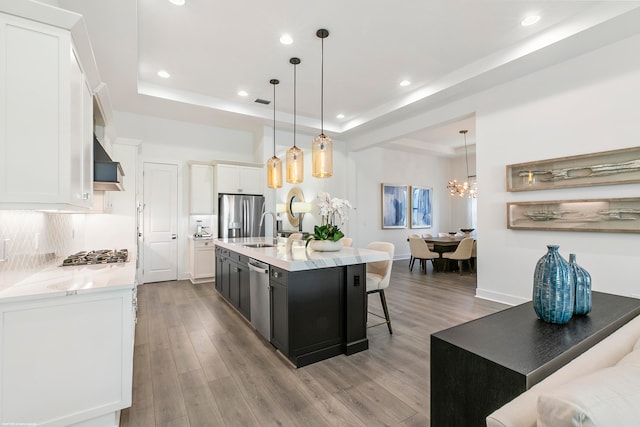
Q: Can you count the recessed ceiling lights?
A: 7